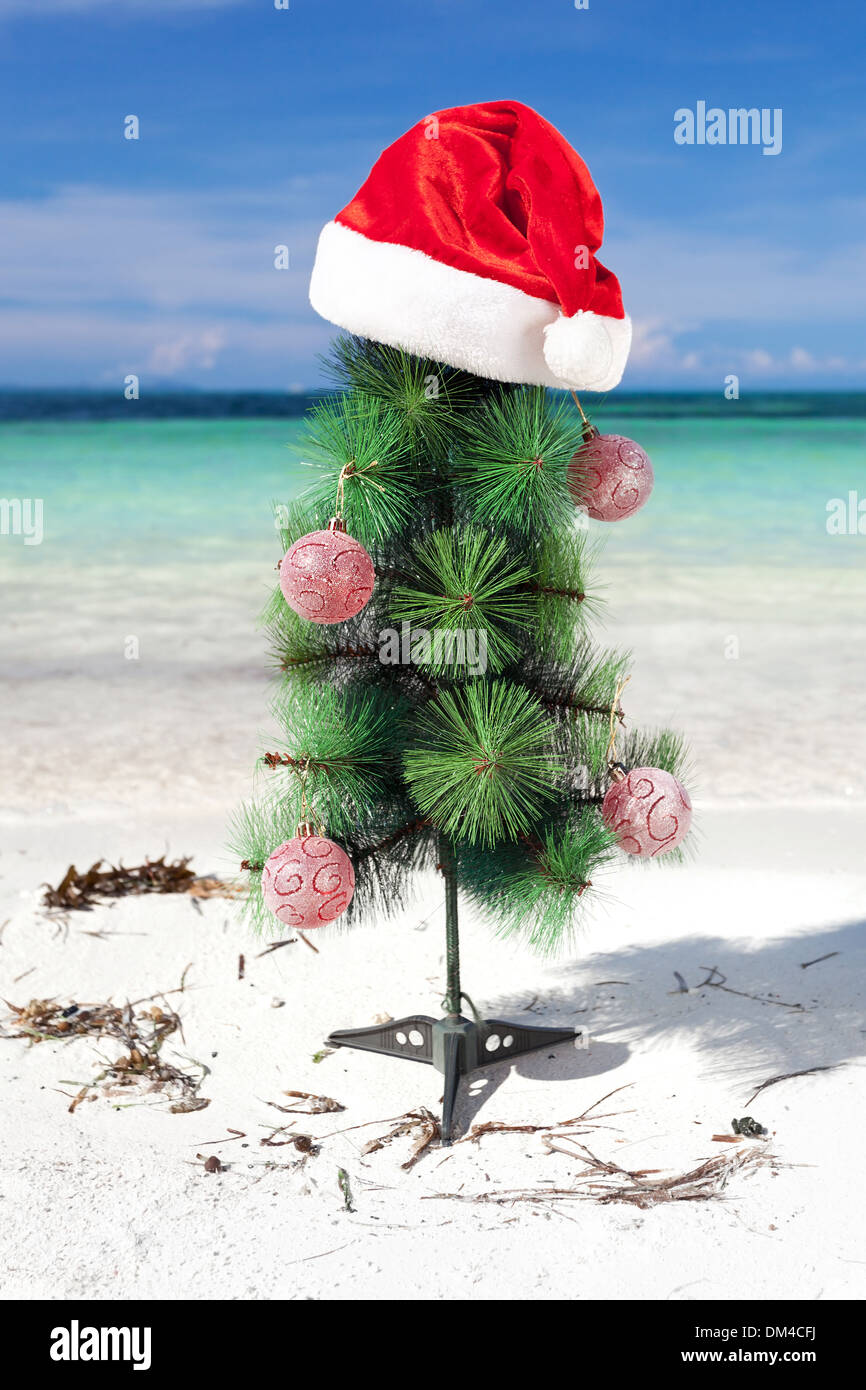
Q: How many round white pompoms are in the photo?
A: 1